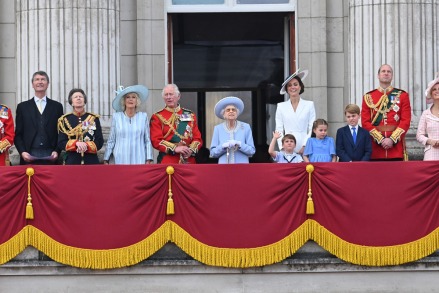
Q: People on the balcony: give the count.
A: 12